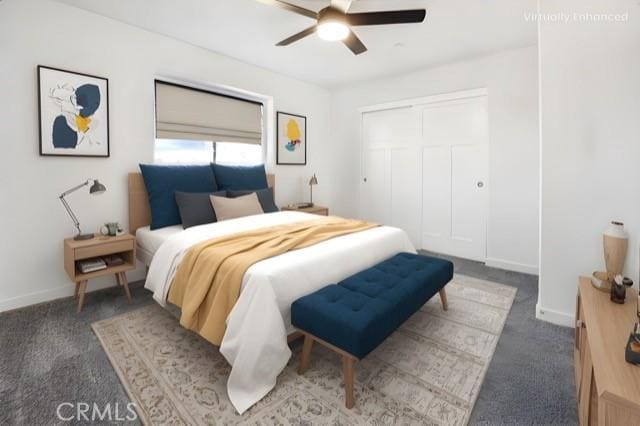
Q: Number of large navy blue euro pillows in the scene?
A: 2